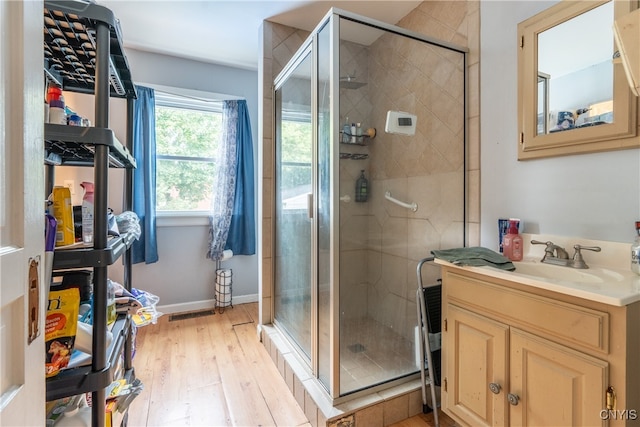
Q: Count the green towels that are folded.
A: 1